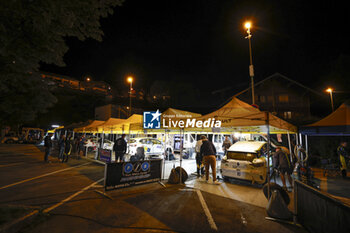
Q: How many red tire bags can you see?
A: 0